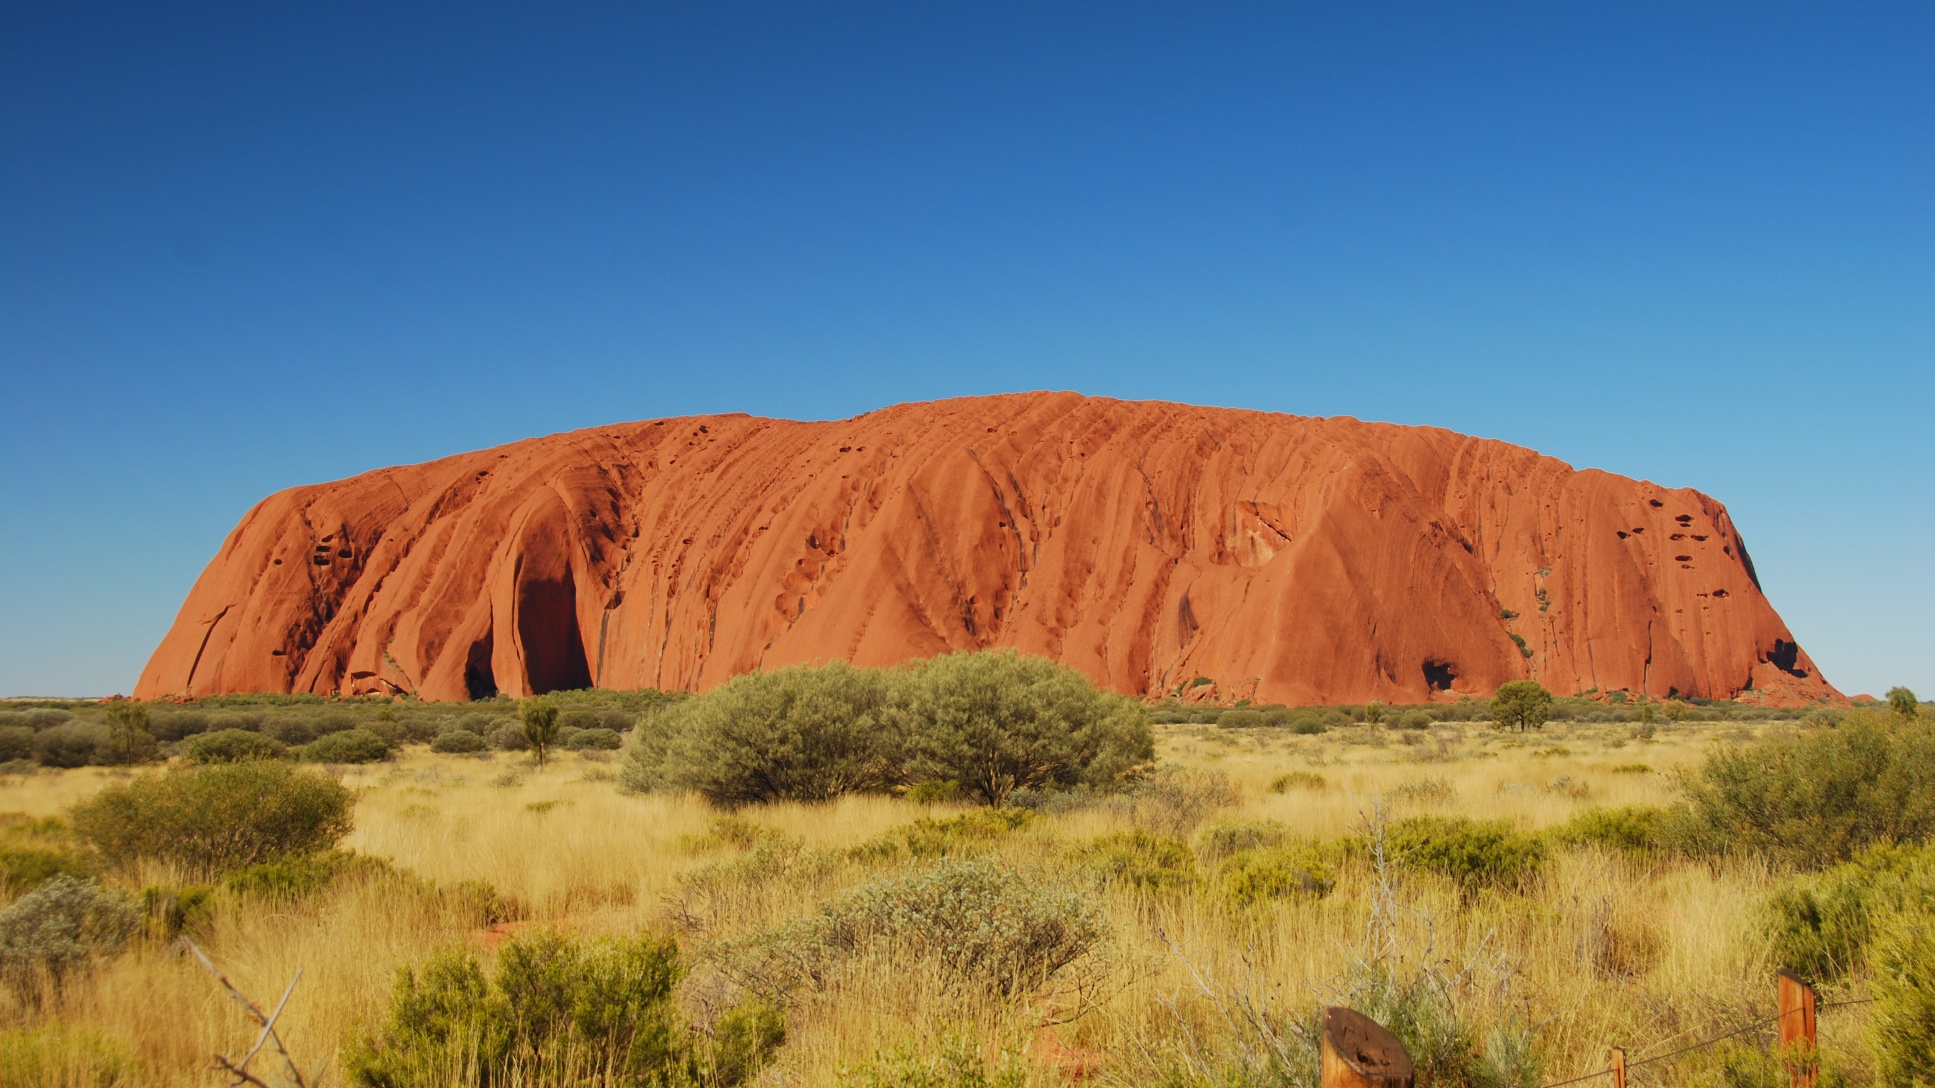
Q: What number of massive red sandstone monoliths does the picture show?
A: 1